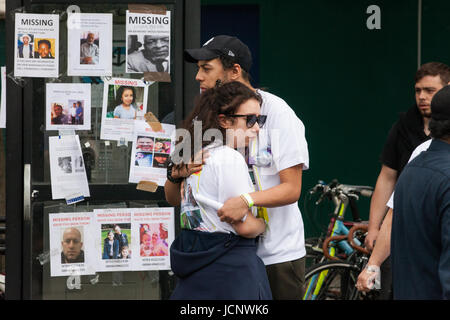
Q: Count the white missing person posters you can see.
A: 10